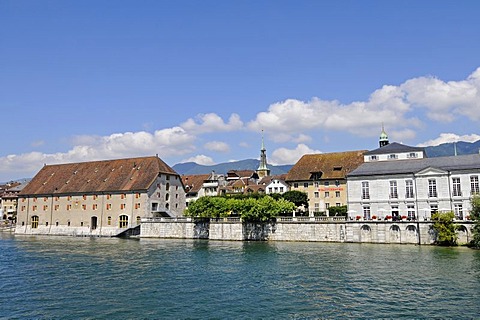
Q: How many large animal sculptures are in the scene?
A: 0